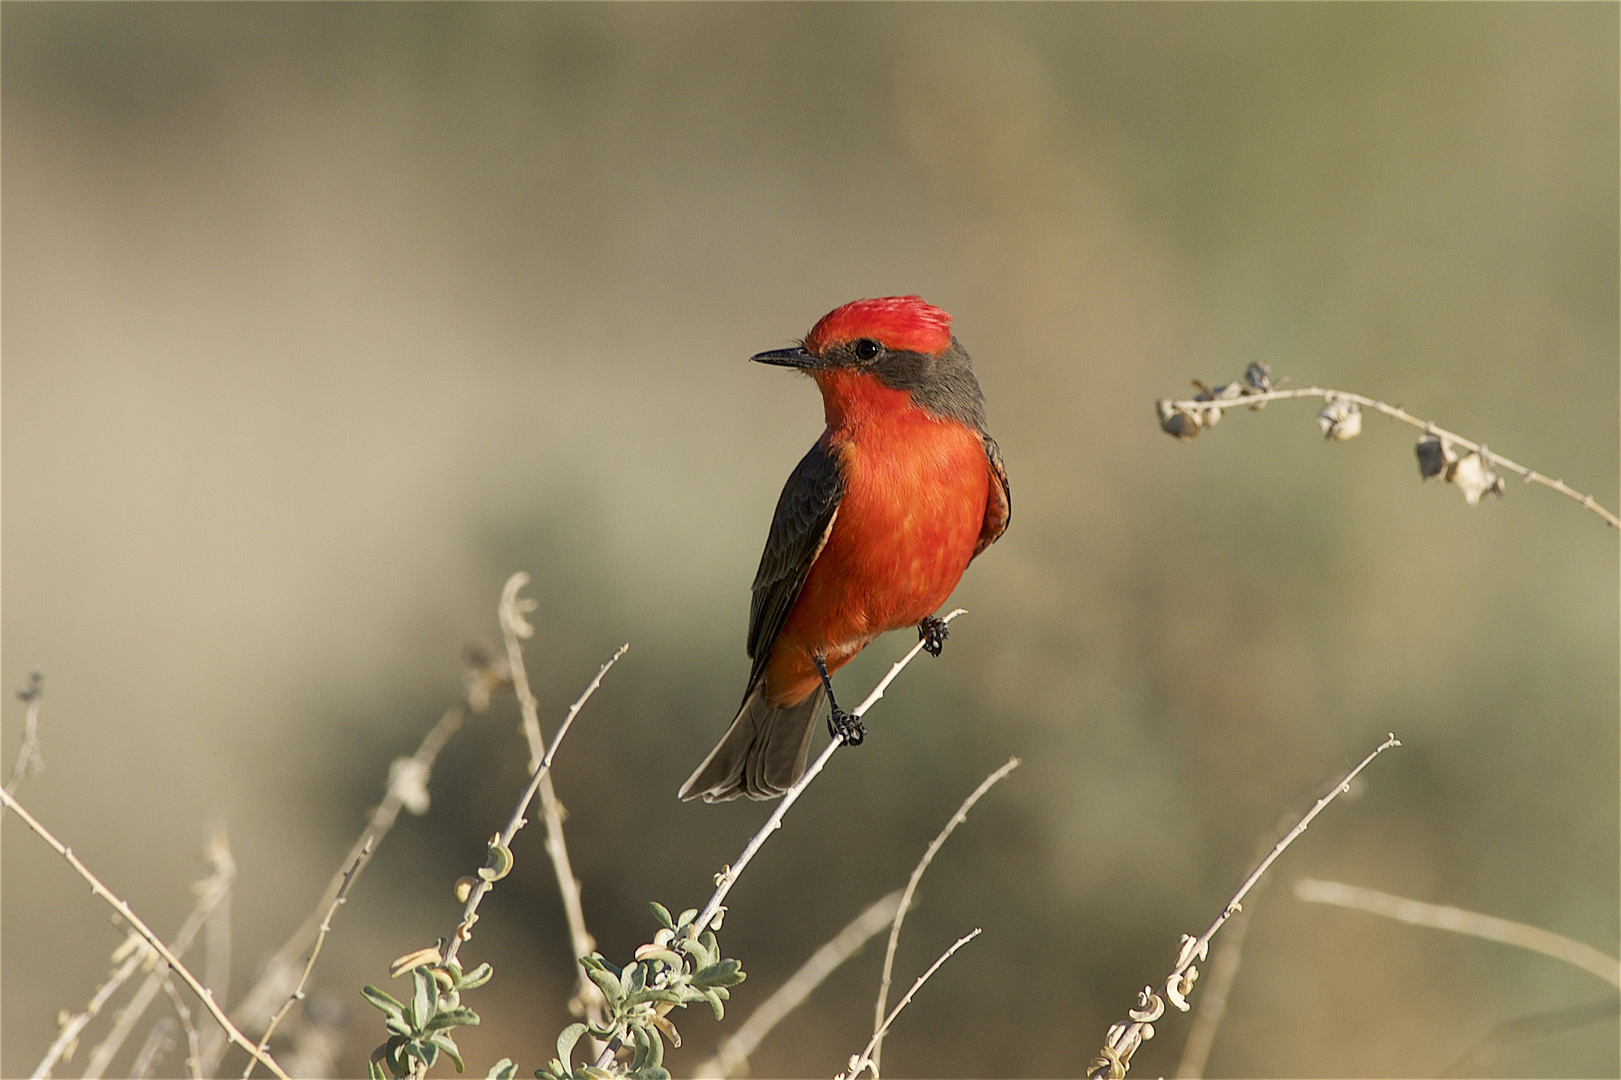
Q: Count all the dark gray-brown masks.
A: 1